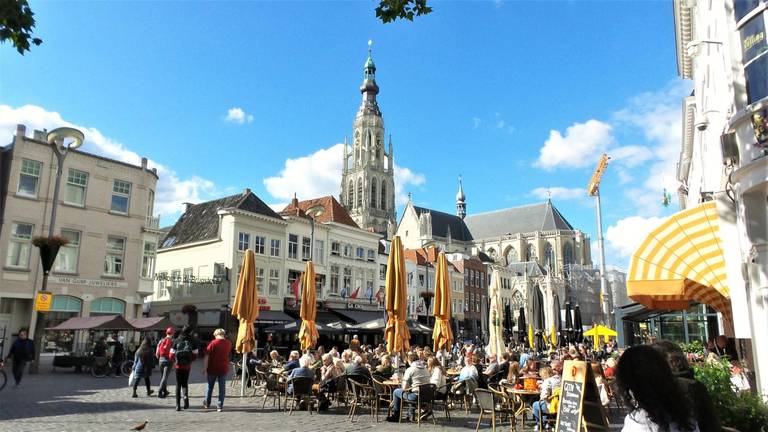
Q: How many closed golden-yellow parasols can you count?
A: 4